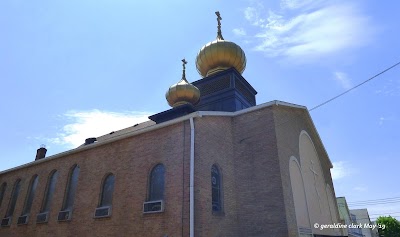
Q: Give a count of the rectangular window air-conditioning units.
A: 6